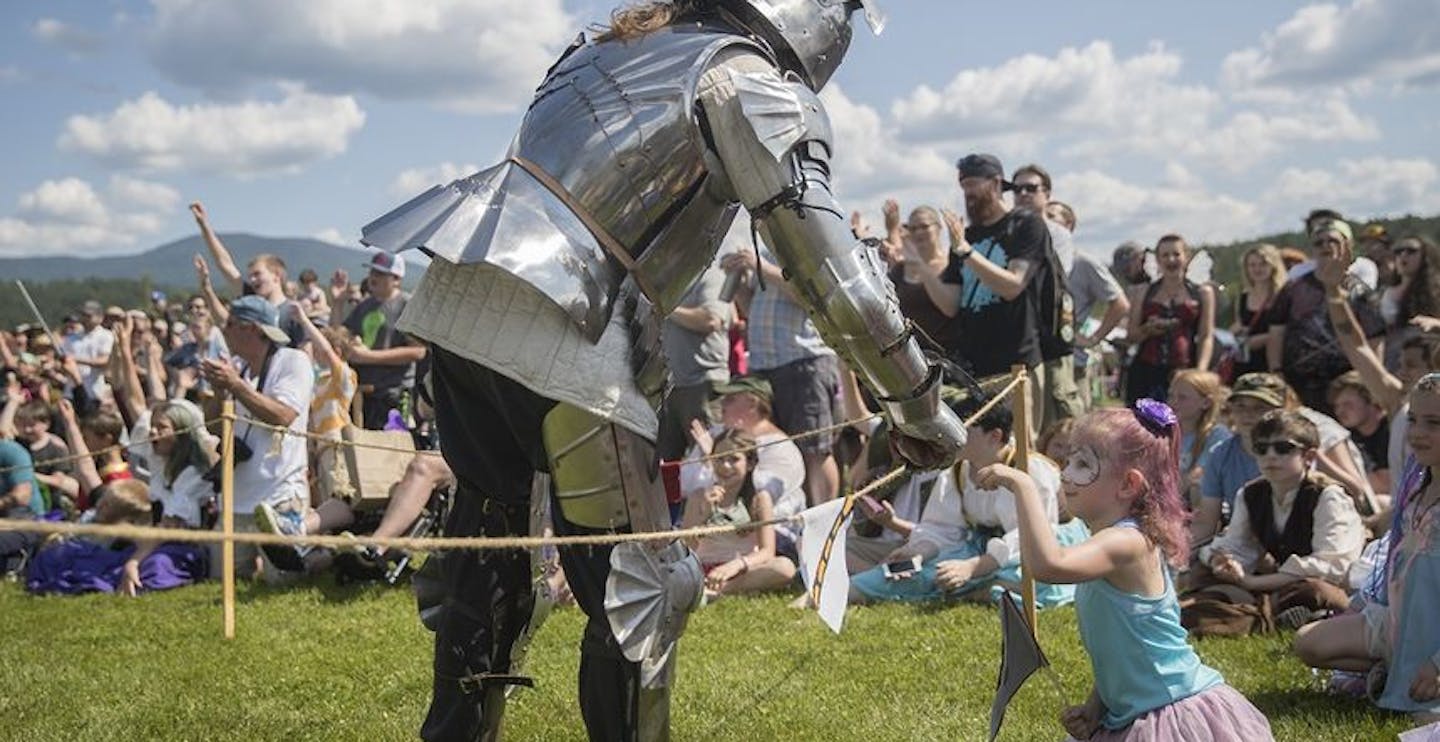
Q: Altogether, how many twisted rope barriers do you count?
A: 2